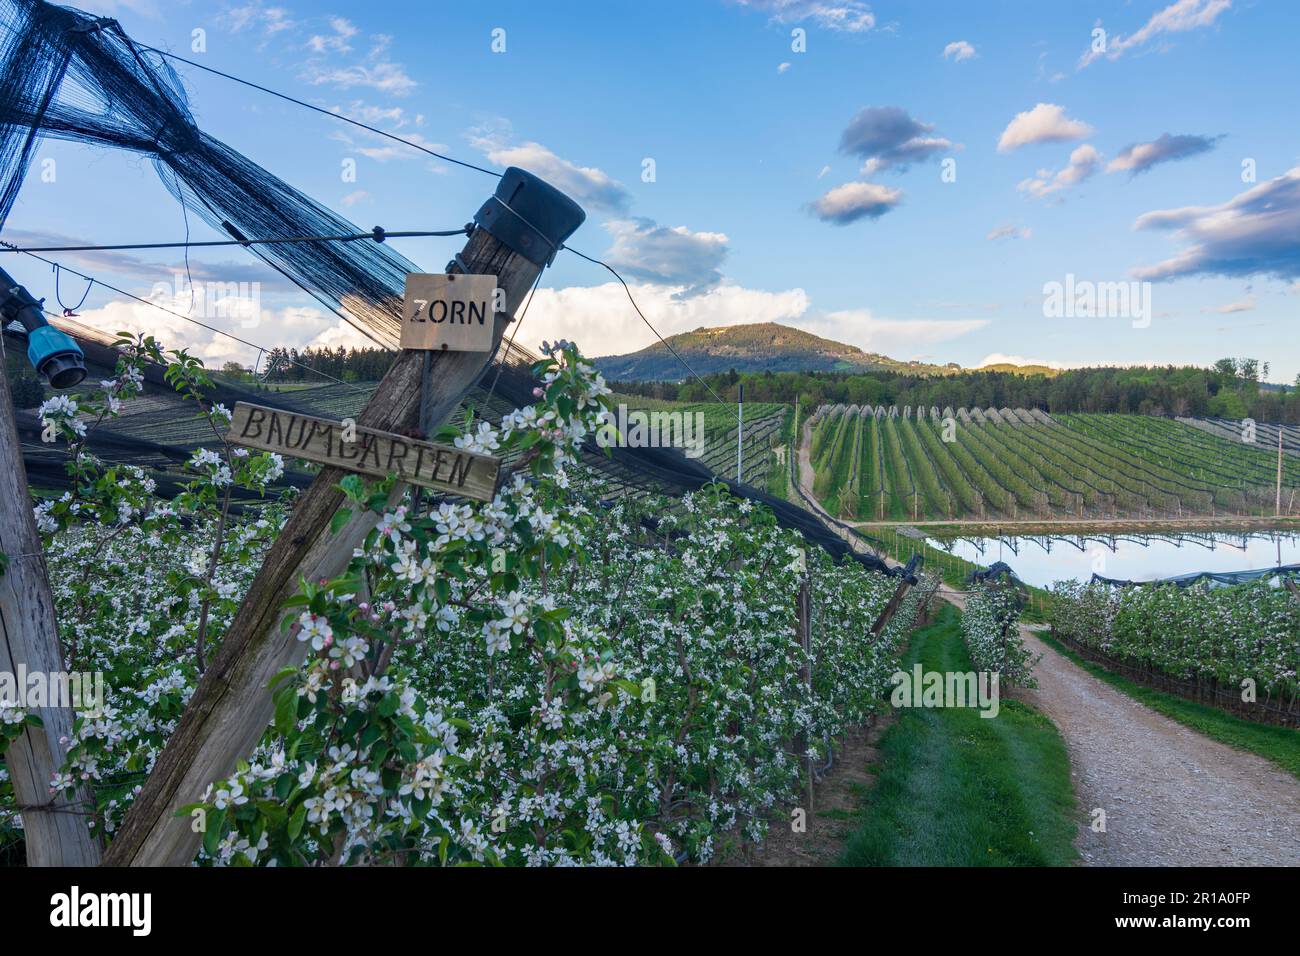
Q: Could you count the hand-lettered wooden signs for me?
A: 1